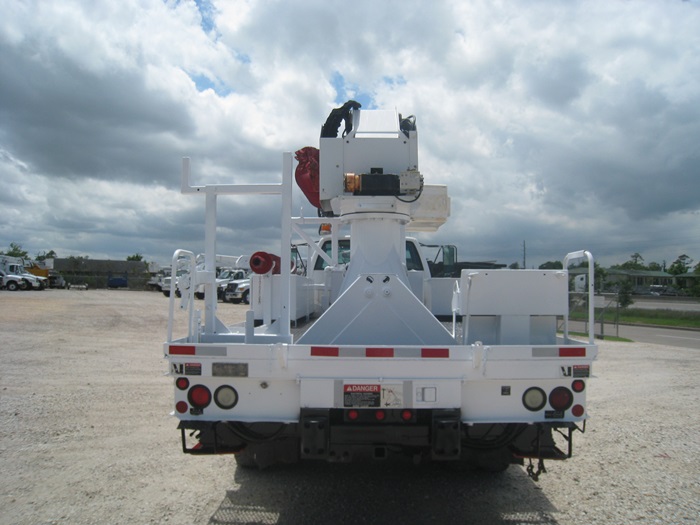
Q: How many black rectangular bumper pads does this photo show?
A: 2